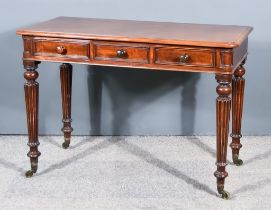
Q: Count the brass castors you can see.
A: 4